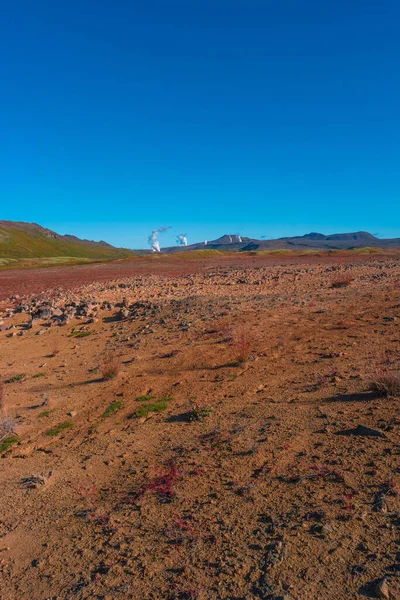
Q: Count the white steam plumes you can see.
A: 5